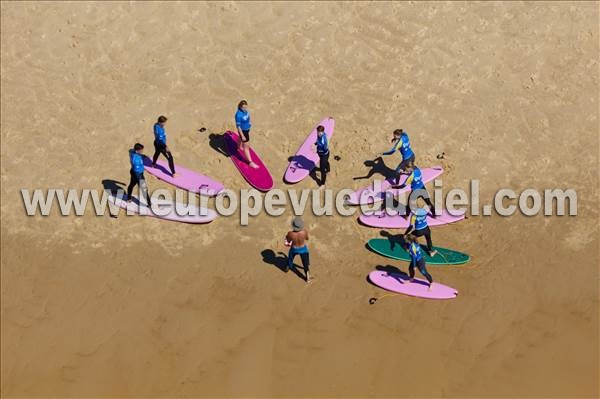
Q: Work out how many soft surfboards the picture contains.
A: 8